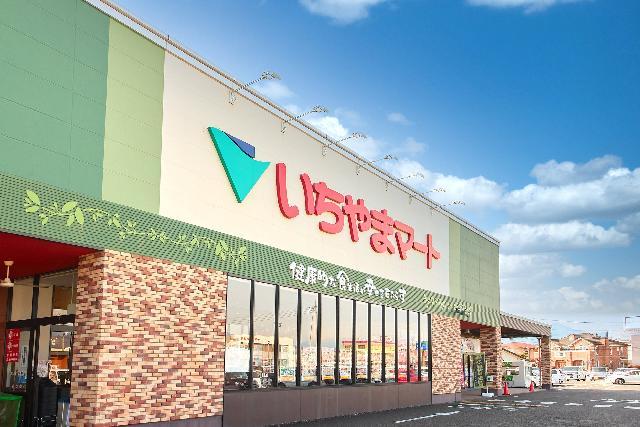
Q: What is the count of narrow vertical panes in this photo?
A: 12